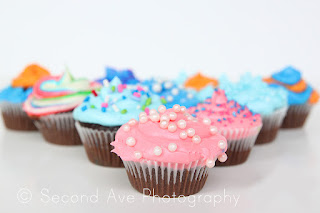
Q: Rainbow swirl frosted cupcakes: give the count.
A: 1